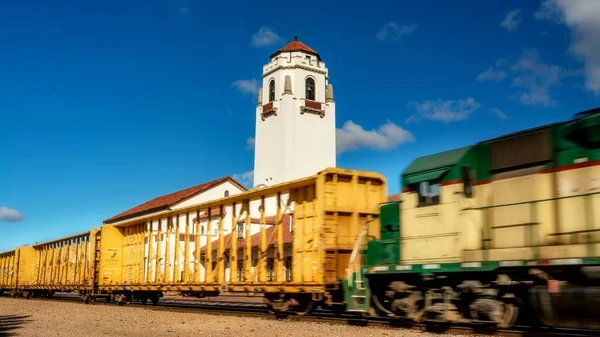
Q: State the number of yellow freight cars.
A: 3